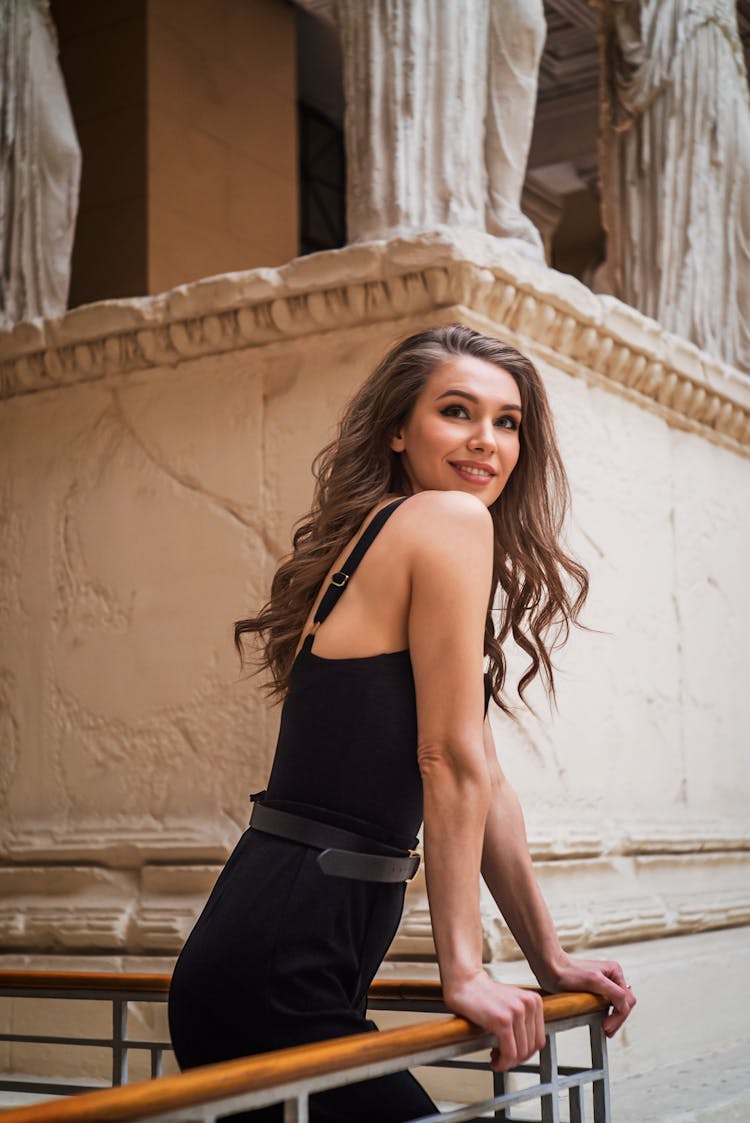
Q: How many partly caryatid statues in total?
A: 3